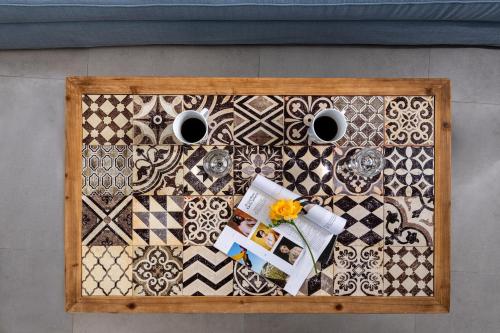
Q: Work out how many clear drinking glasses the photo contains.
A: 2